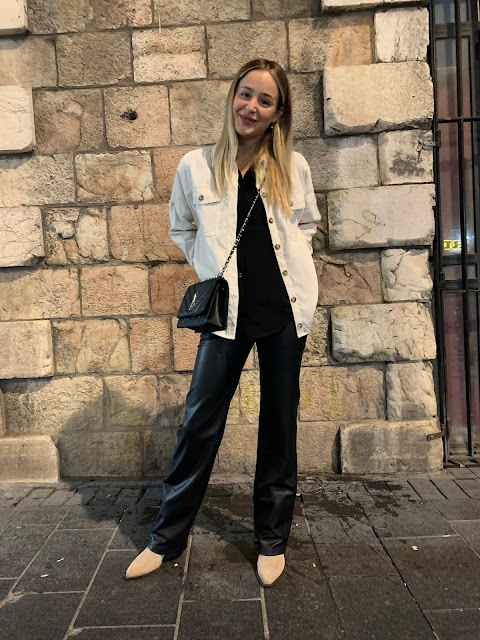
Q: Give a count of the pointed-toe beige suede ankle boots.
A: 2